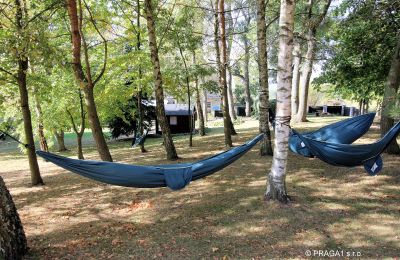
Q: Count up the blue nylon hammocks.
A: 3